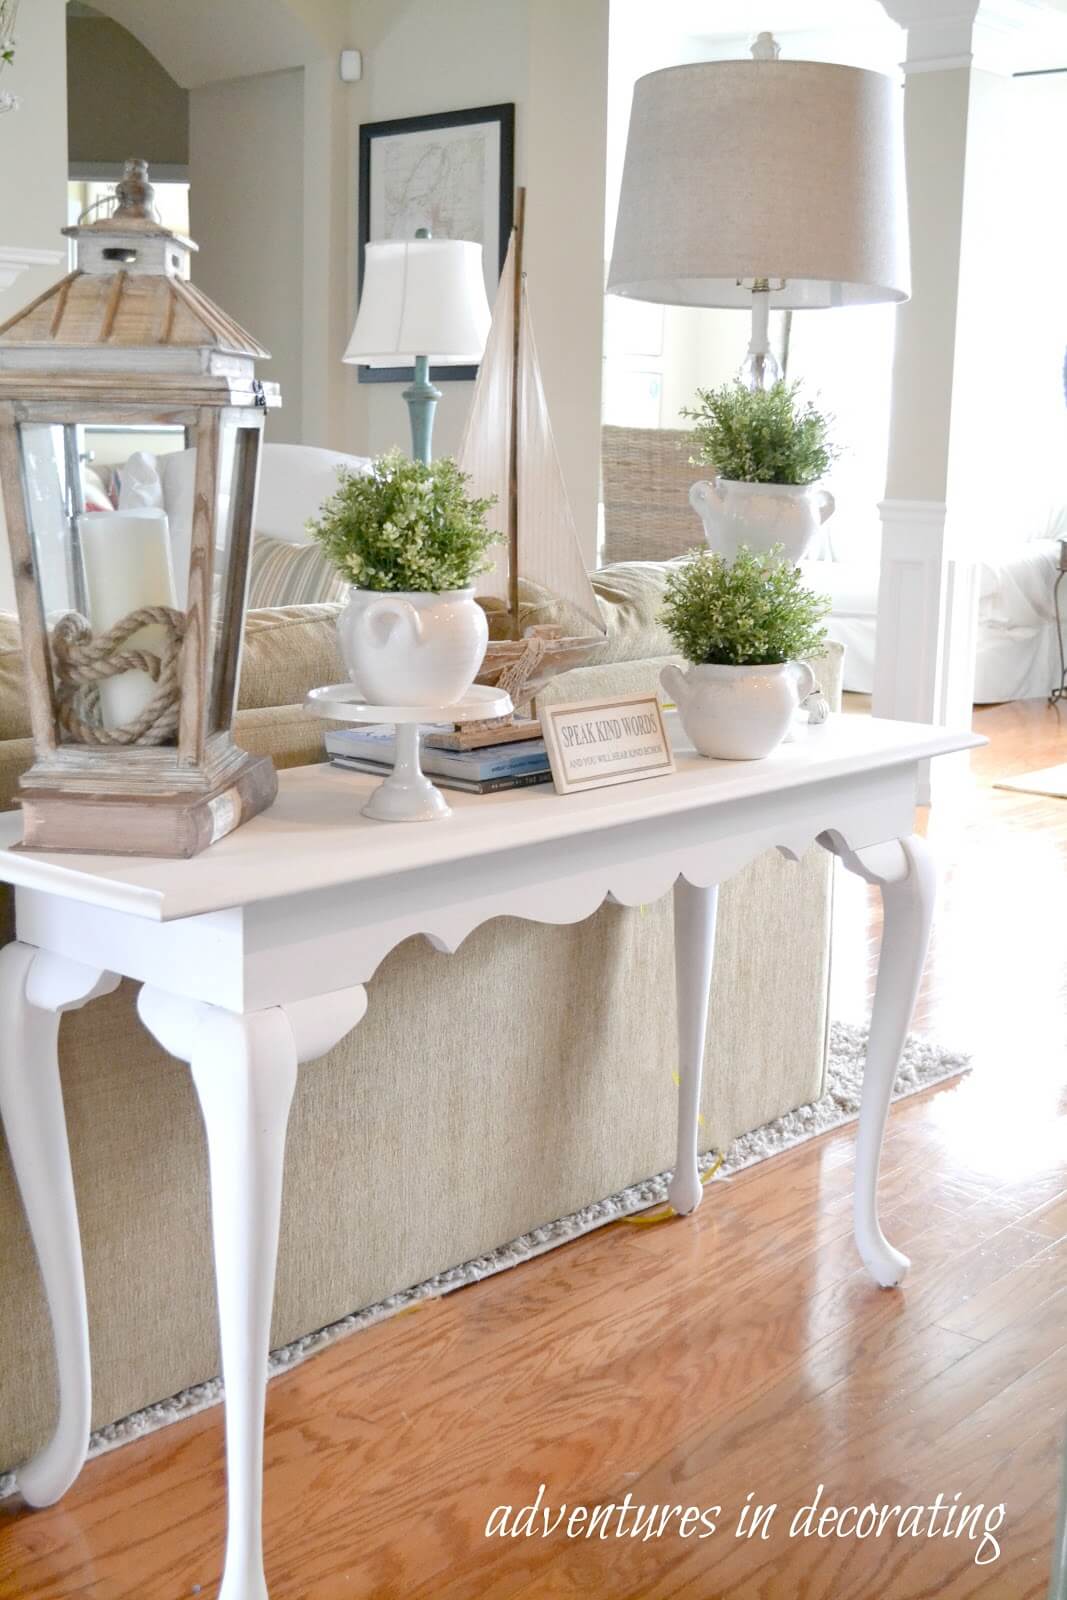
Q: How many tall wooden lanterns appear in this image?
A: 1